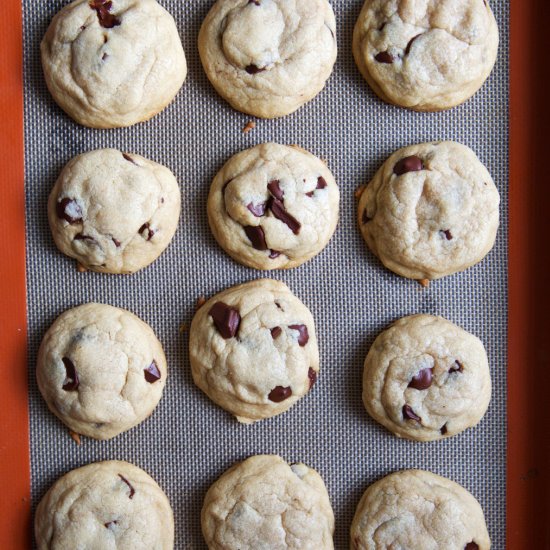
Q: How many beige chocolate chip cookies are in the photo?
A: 12